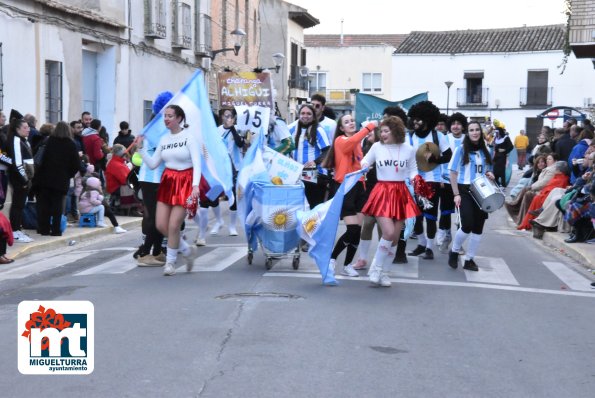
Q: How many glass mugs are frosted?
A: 0